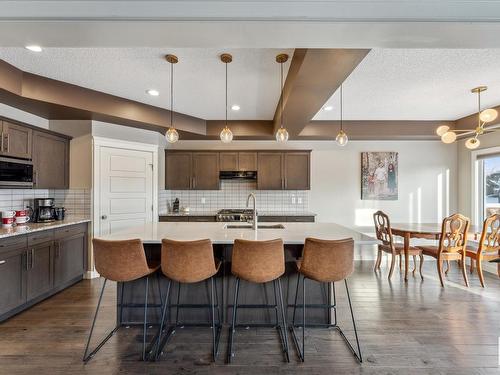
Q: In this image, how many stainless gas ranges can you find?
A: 1